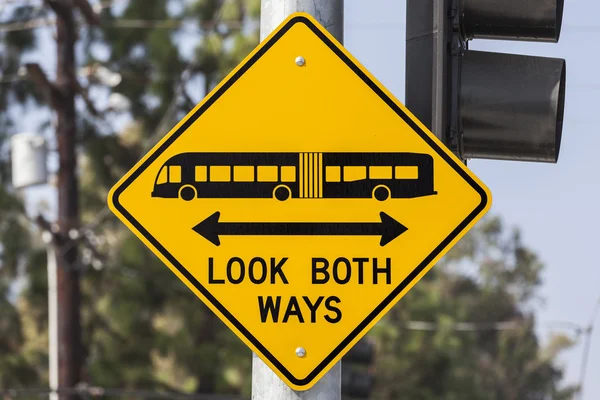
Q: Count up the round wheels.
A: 3